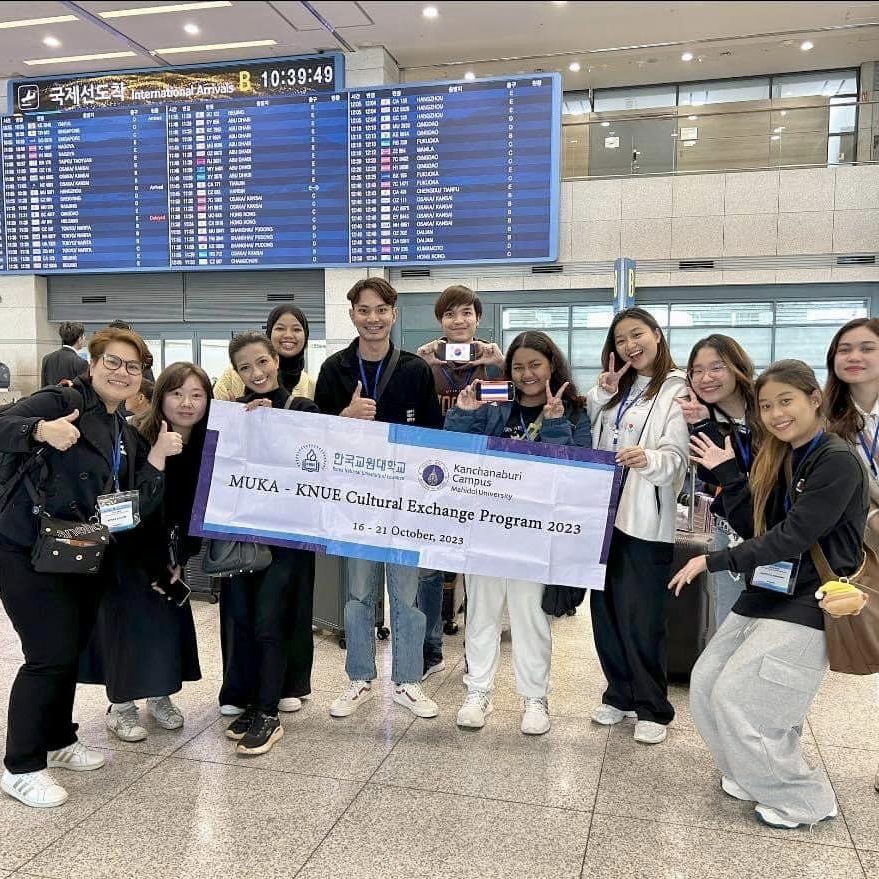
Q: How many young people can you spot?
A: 11